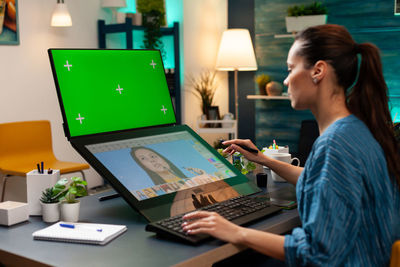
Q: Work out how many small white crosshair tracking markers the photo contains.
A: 5